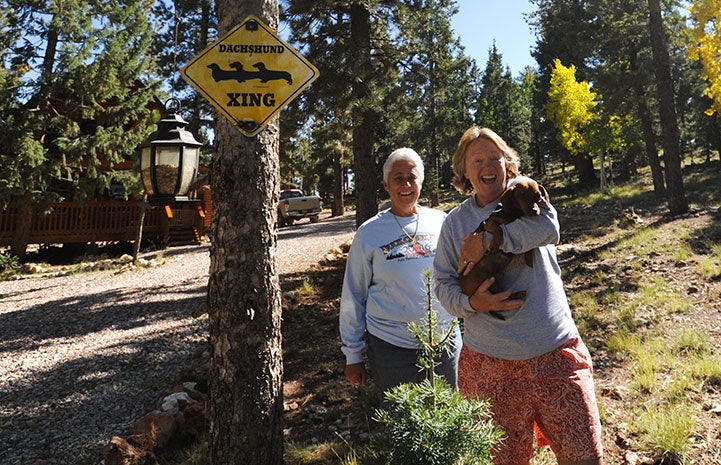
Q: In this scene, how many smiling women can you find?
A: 2